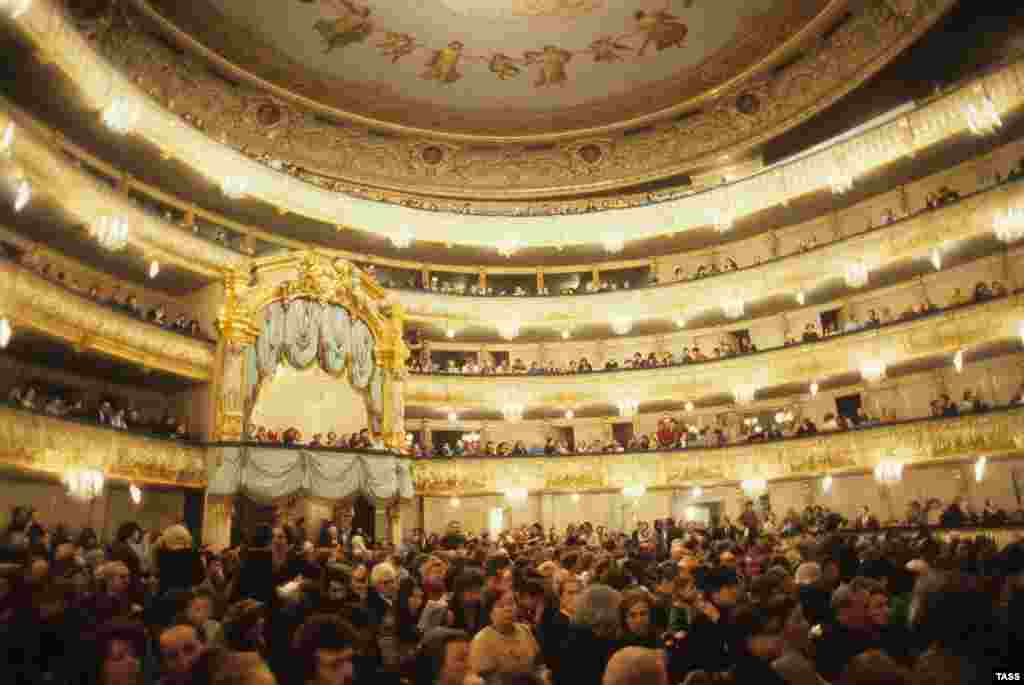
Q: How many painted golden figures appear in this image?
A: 7